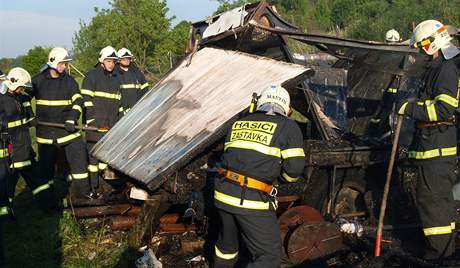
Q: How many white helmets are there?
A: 7